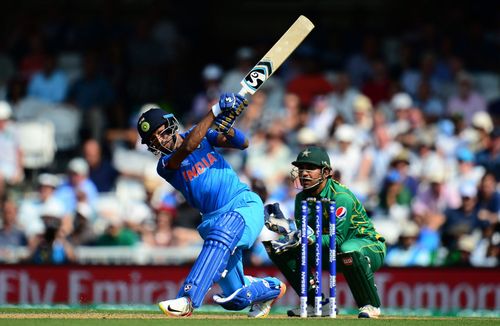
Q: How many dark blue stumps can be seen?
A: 3